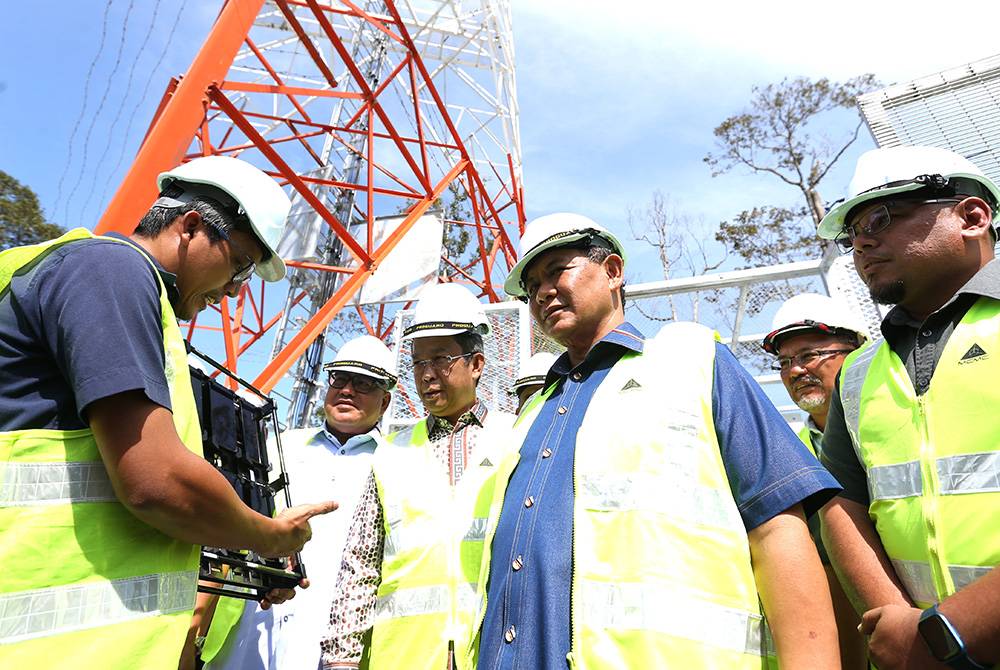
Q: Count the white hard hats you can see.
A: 7